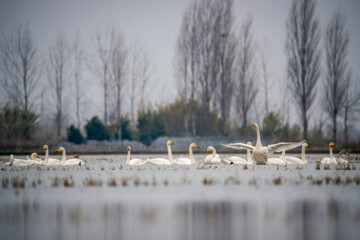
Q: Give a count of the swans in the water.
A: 14